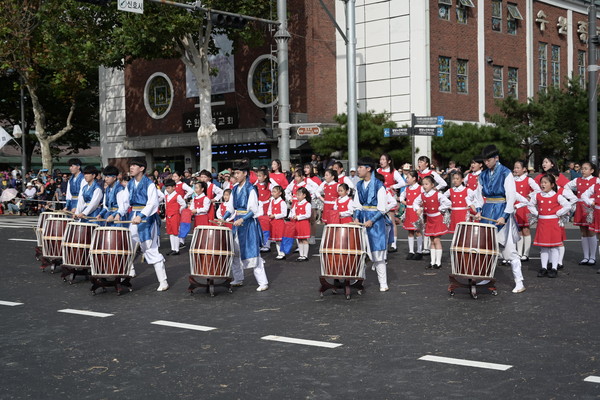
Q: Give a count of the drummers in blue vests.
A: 7